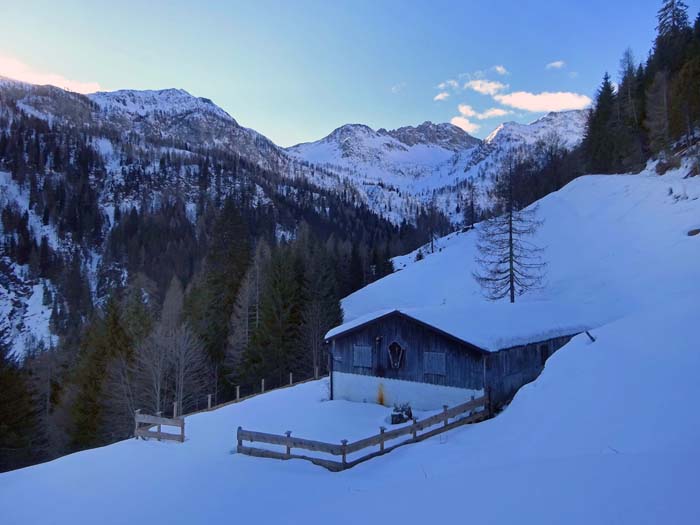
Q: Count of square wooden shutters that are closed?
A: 2